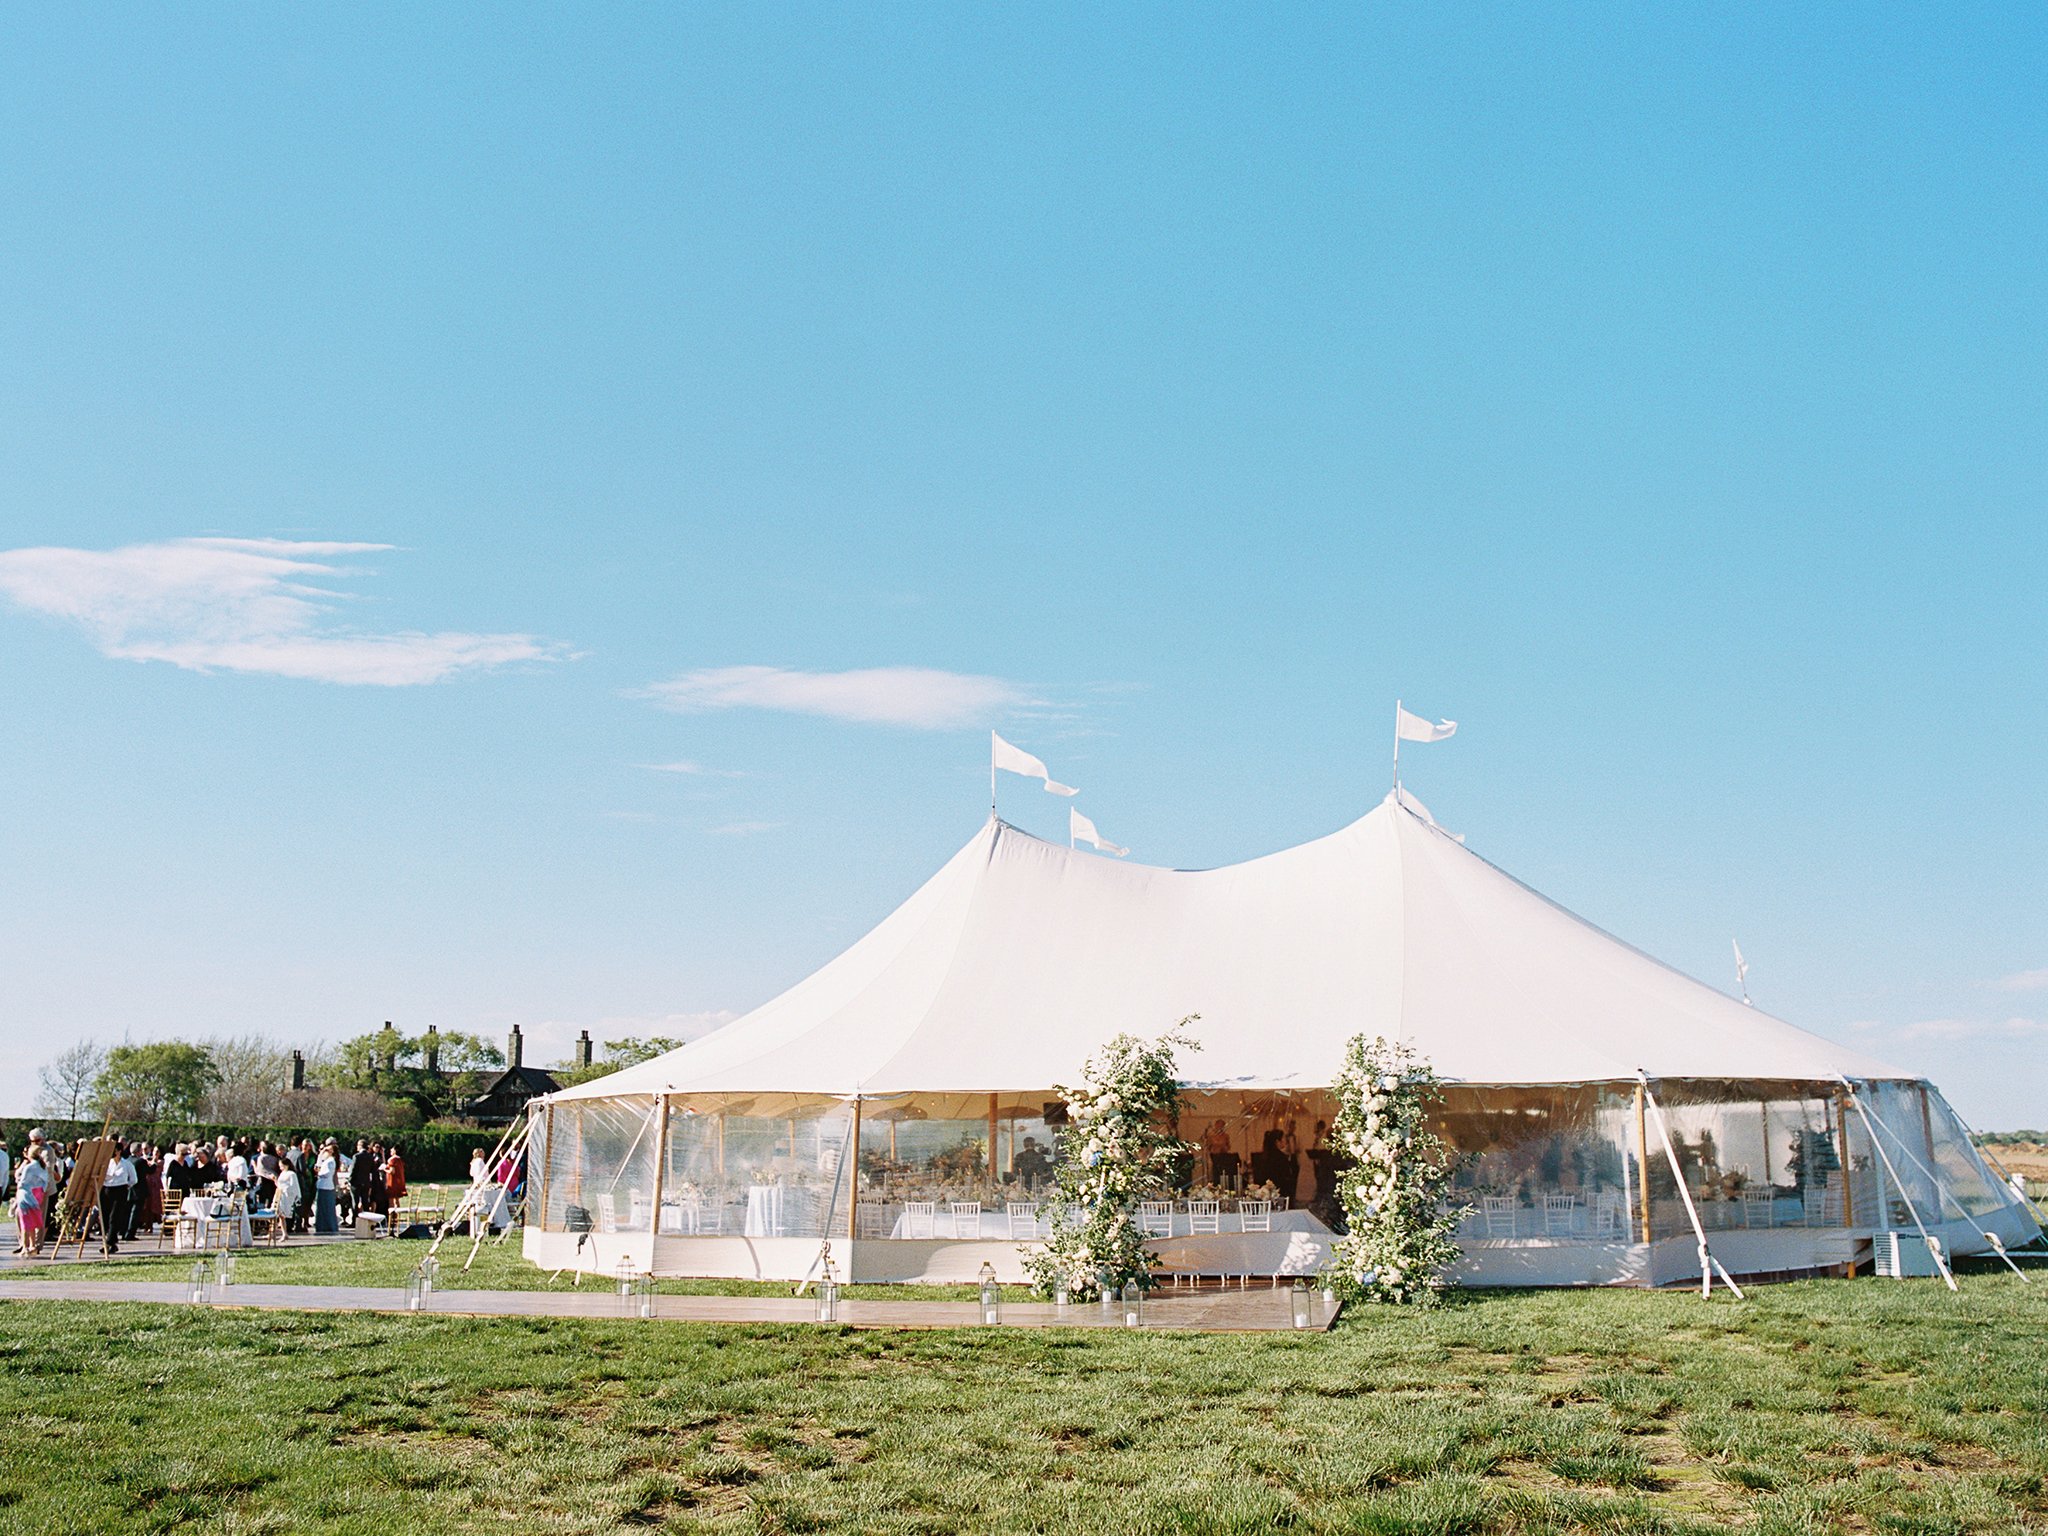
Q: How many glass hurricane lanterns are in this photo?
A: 15